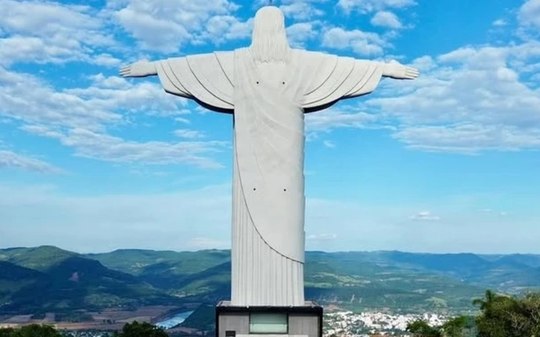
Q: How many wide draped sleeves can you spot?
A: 2